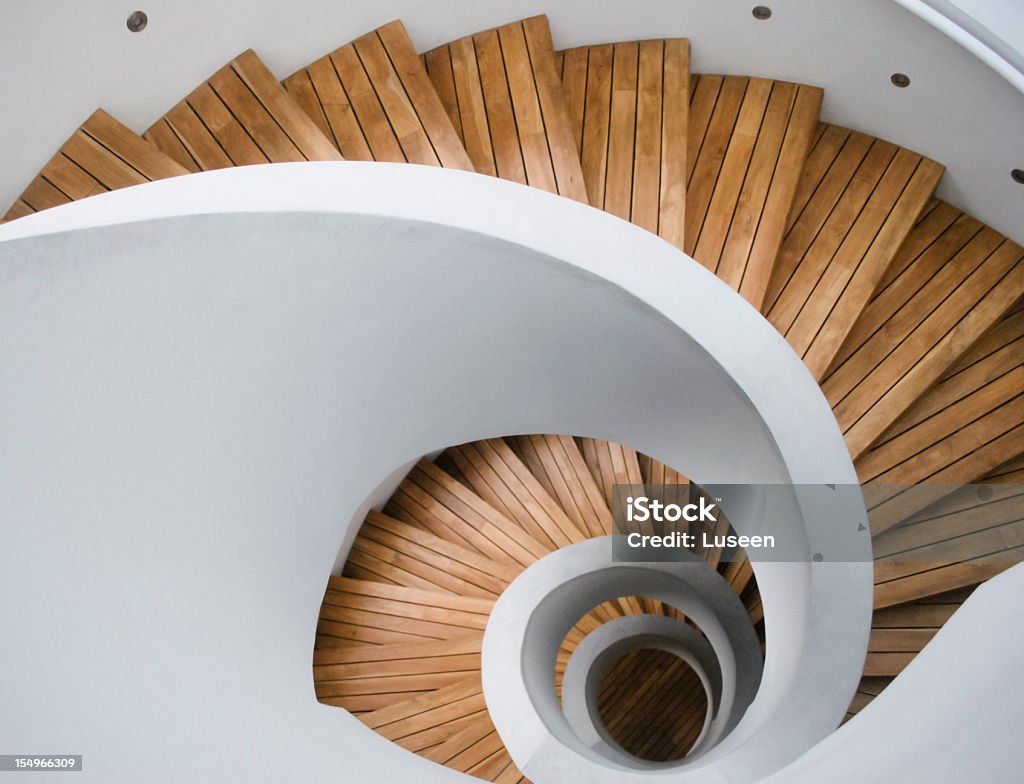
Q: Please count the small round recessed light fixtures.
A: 4